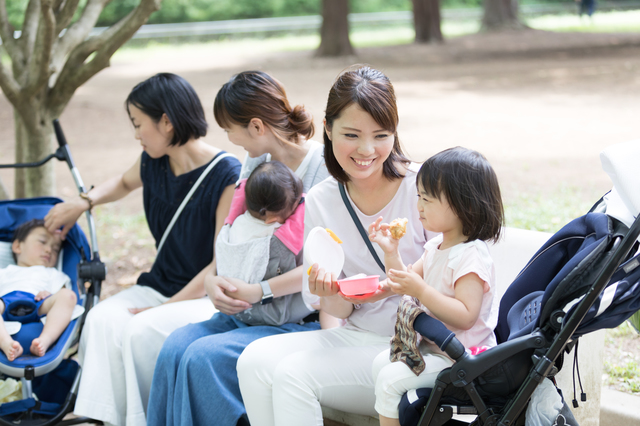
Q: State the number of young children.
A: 3